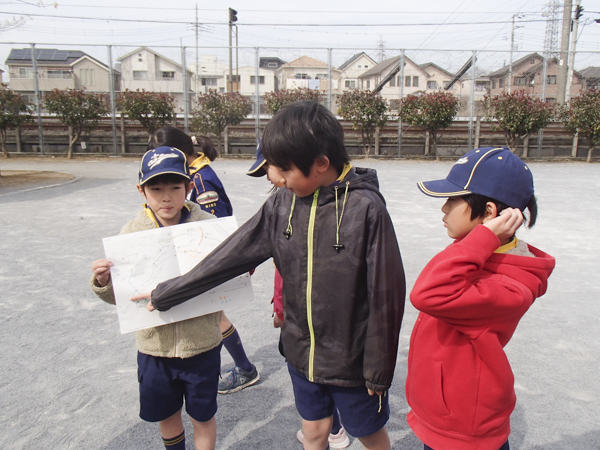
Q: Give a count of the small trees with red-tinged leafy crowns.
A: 9